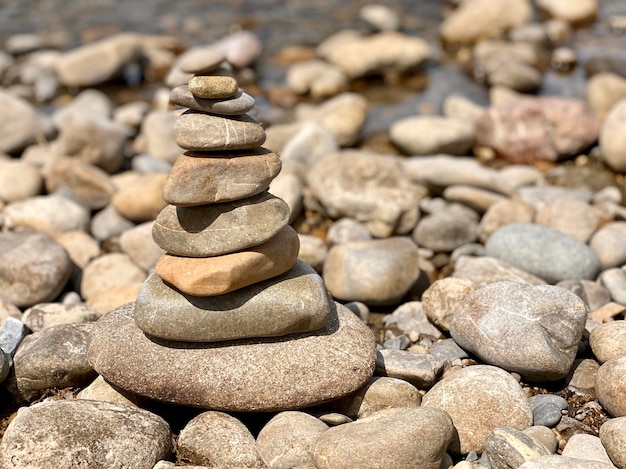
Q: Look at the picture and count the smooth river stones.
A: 8